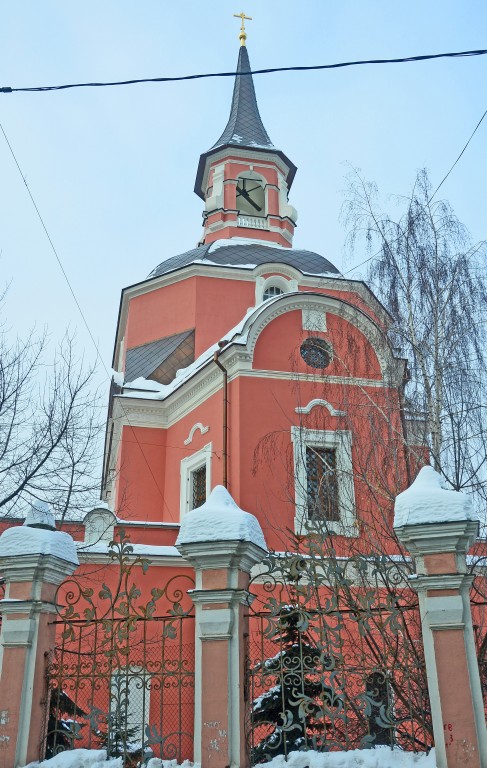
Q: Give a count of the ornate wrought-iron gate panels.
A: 2